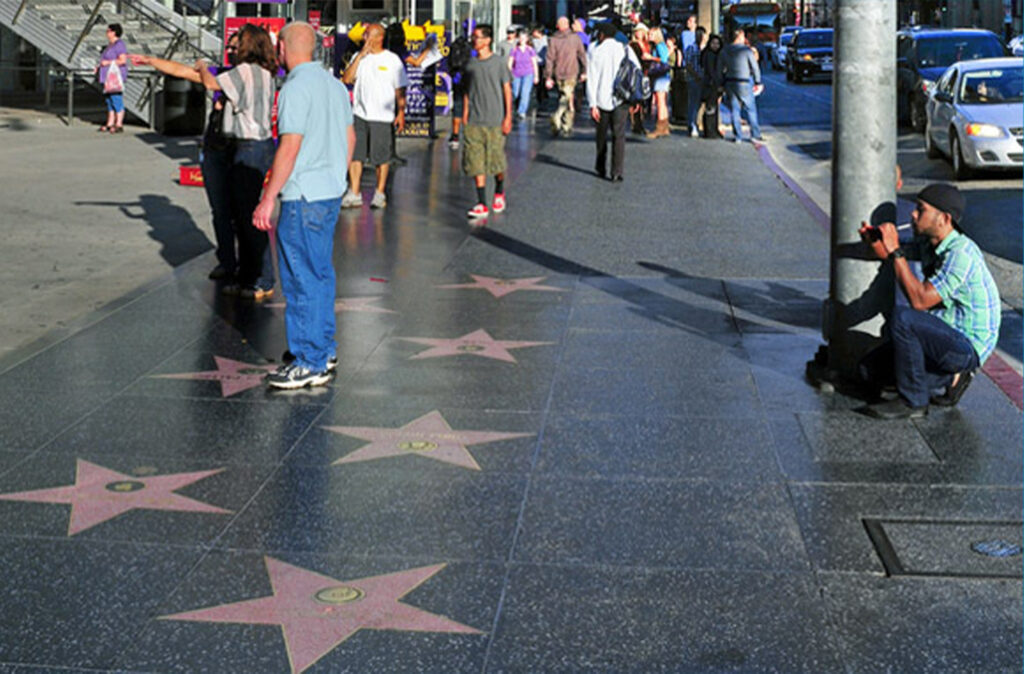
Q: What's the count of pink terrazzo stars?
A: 7